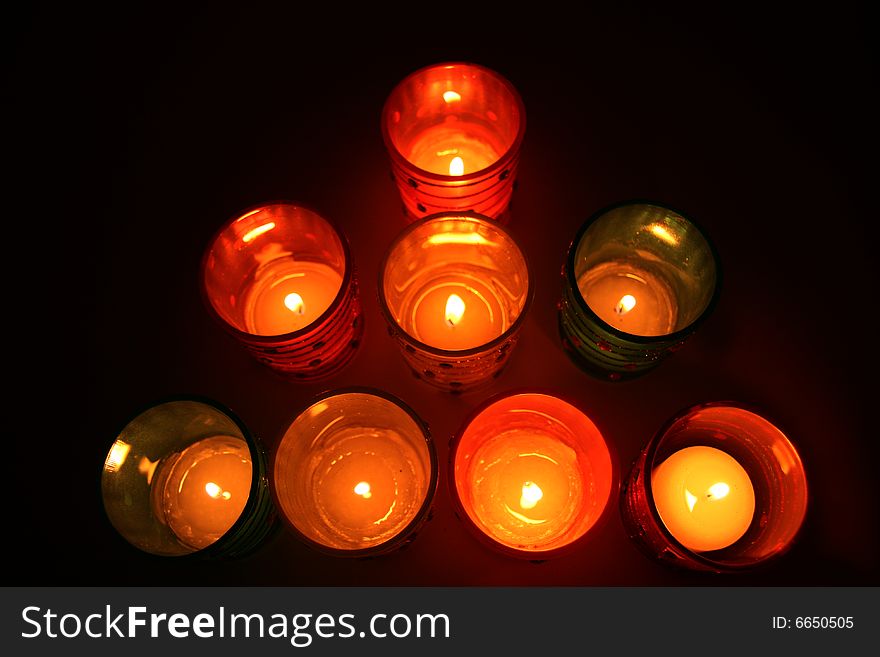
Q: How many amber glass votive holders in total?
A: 2